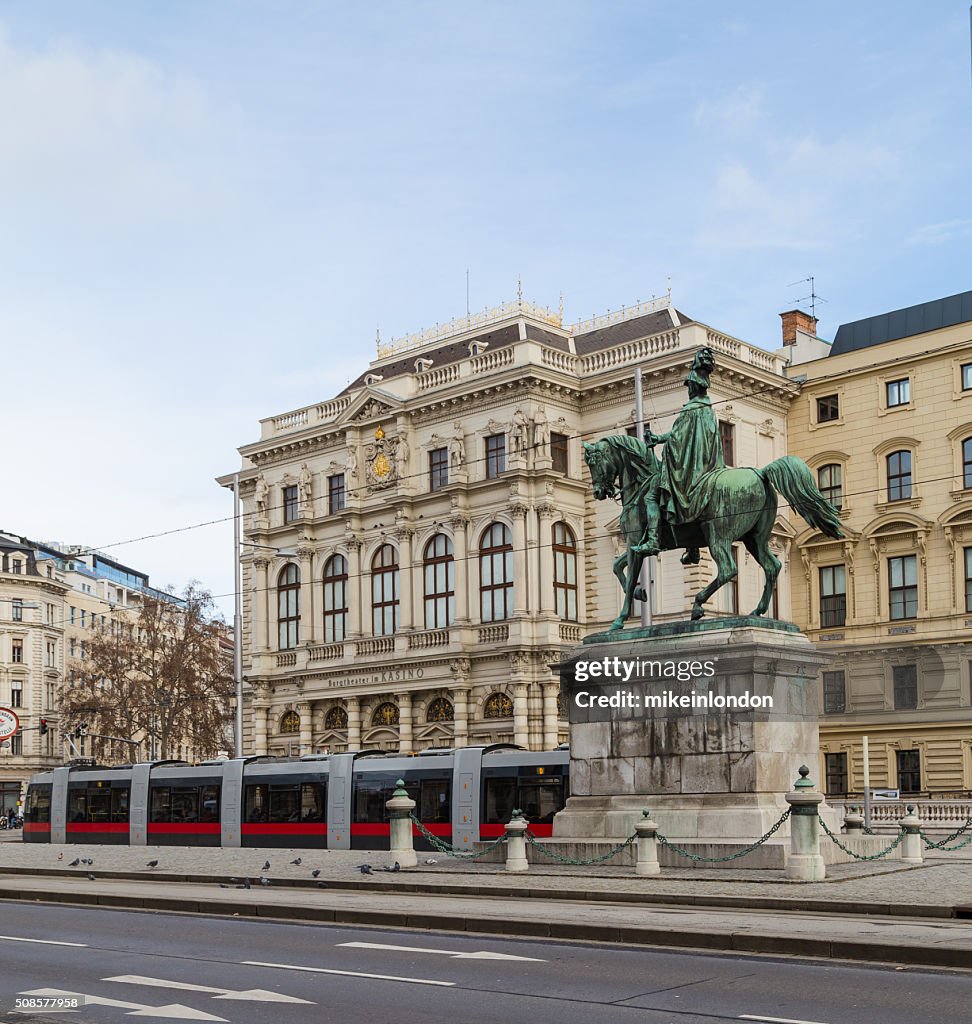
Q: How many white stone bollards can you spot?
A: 6